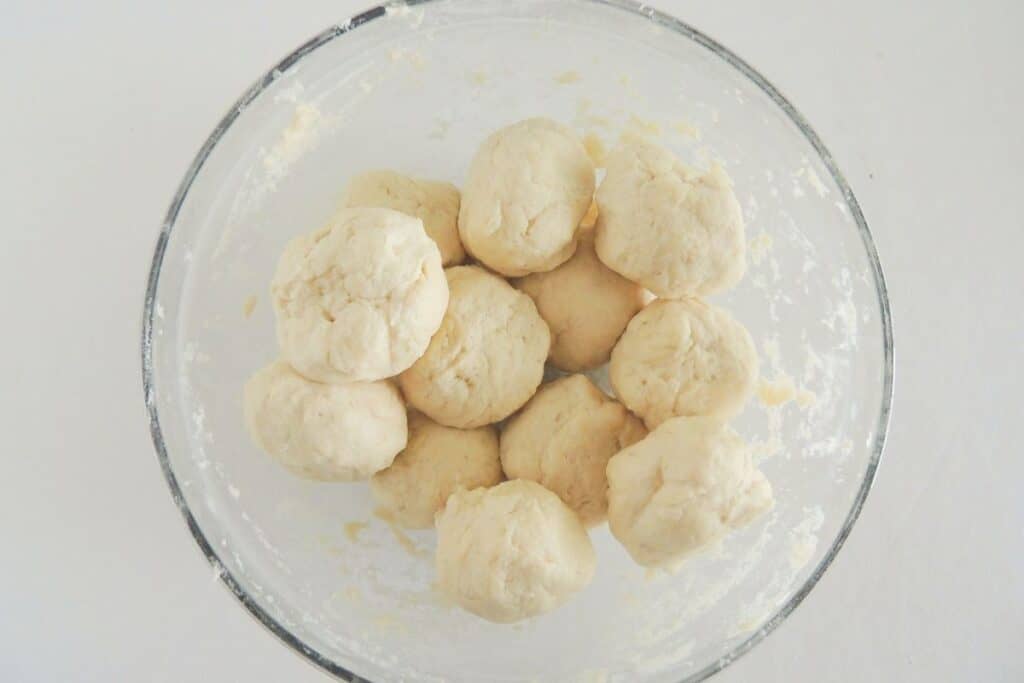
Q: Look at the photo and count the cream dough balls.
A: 12